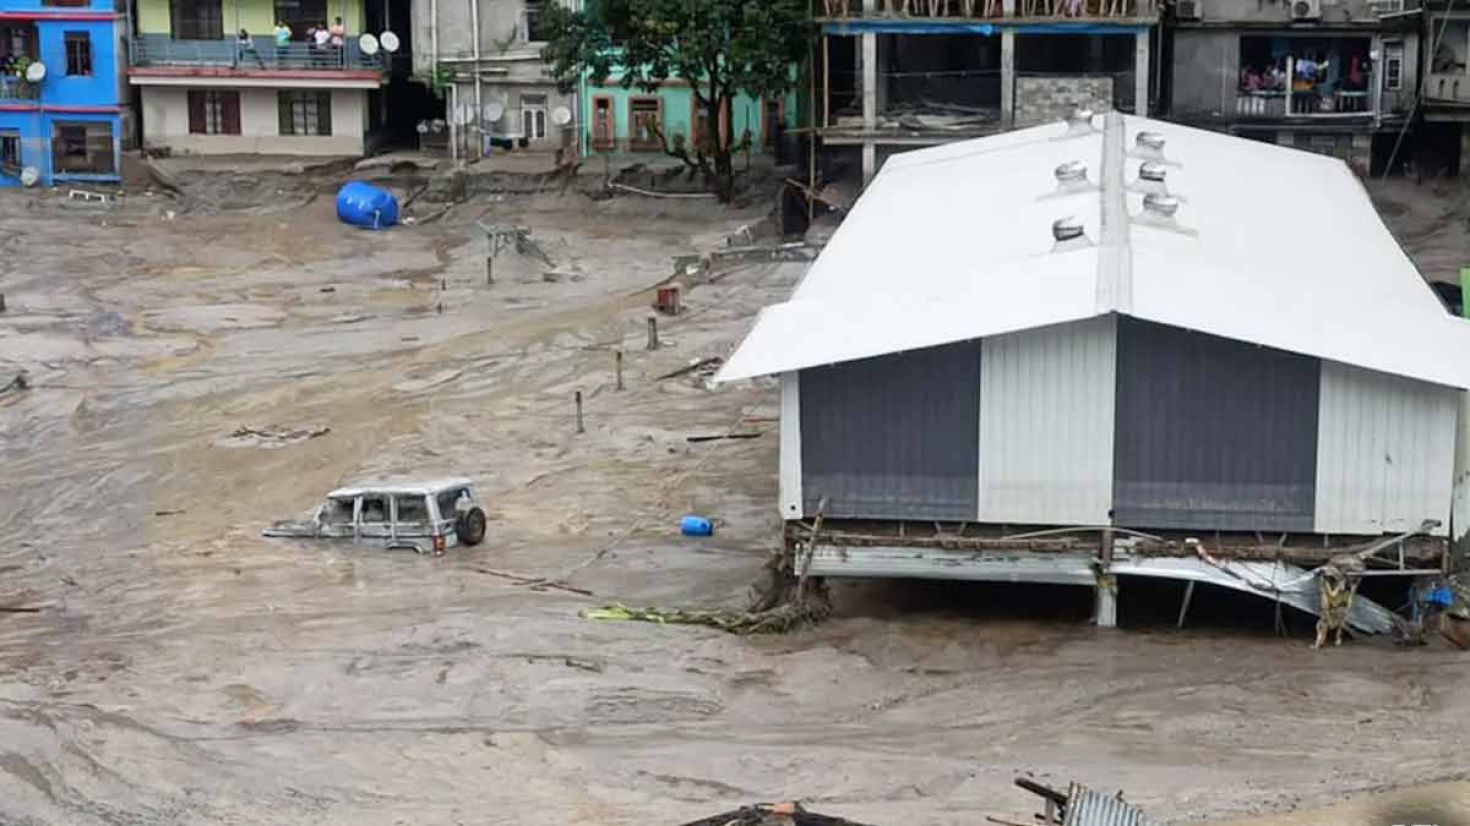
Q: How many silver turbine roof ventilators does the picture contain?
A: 6